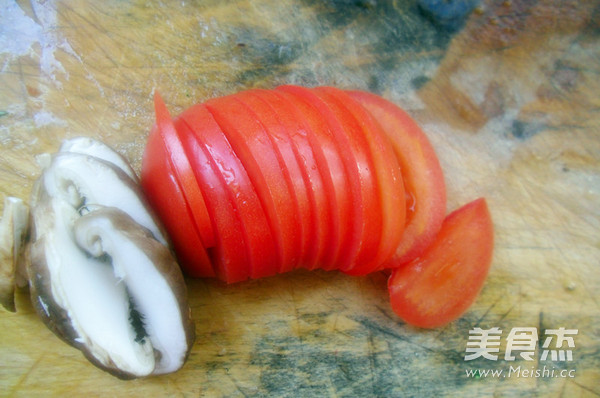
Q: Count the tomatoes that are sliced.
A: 1